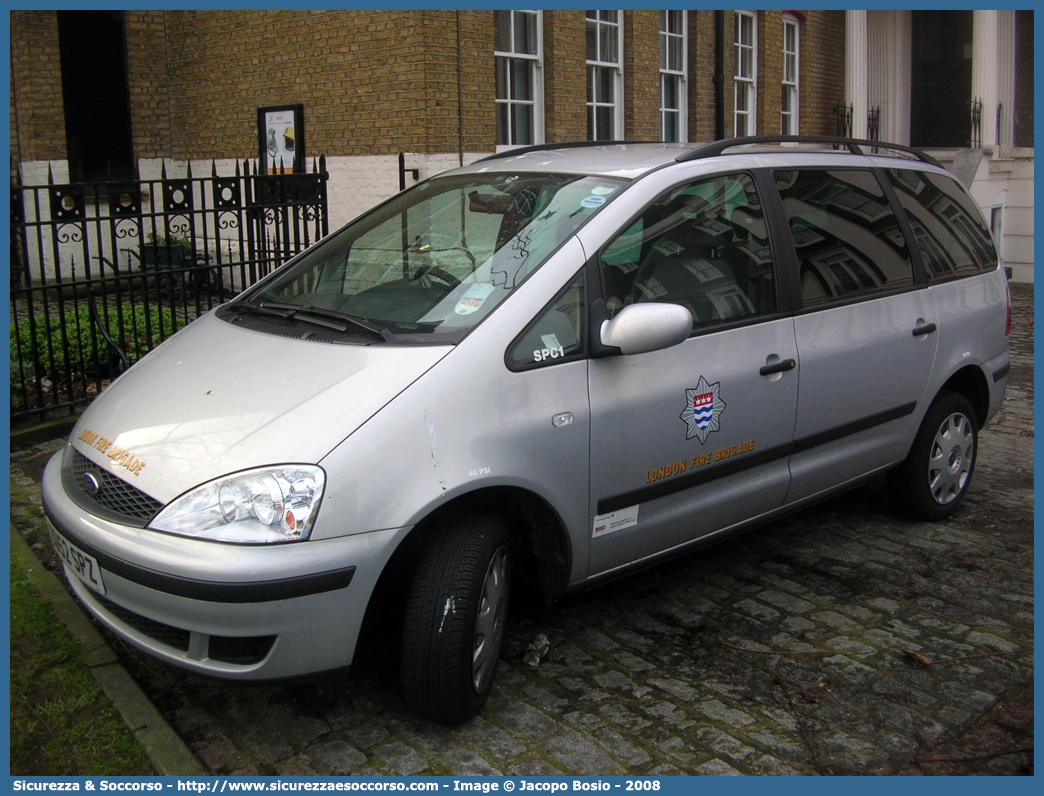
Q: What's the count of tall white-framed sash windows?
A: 5